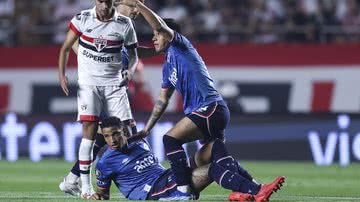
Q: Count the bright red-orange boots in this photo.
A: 2